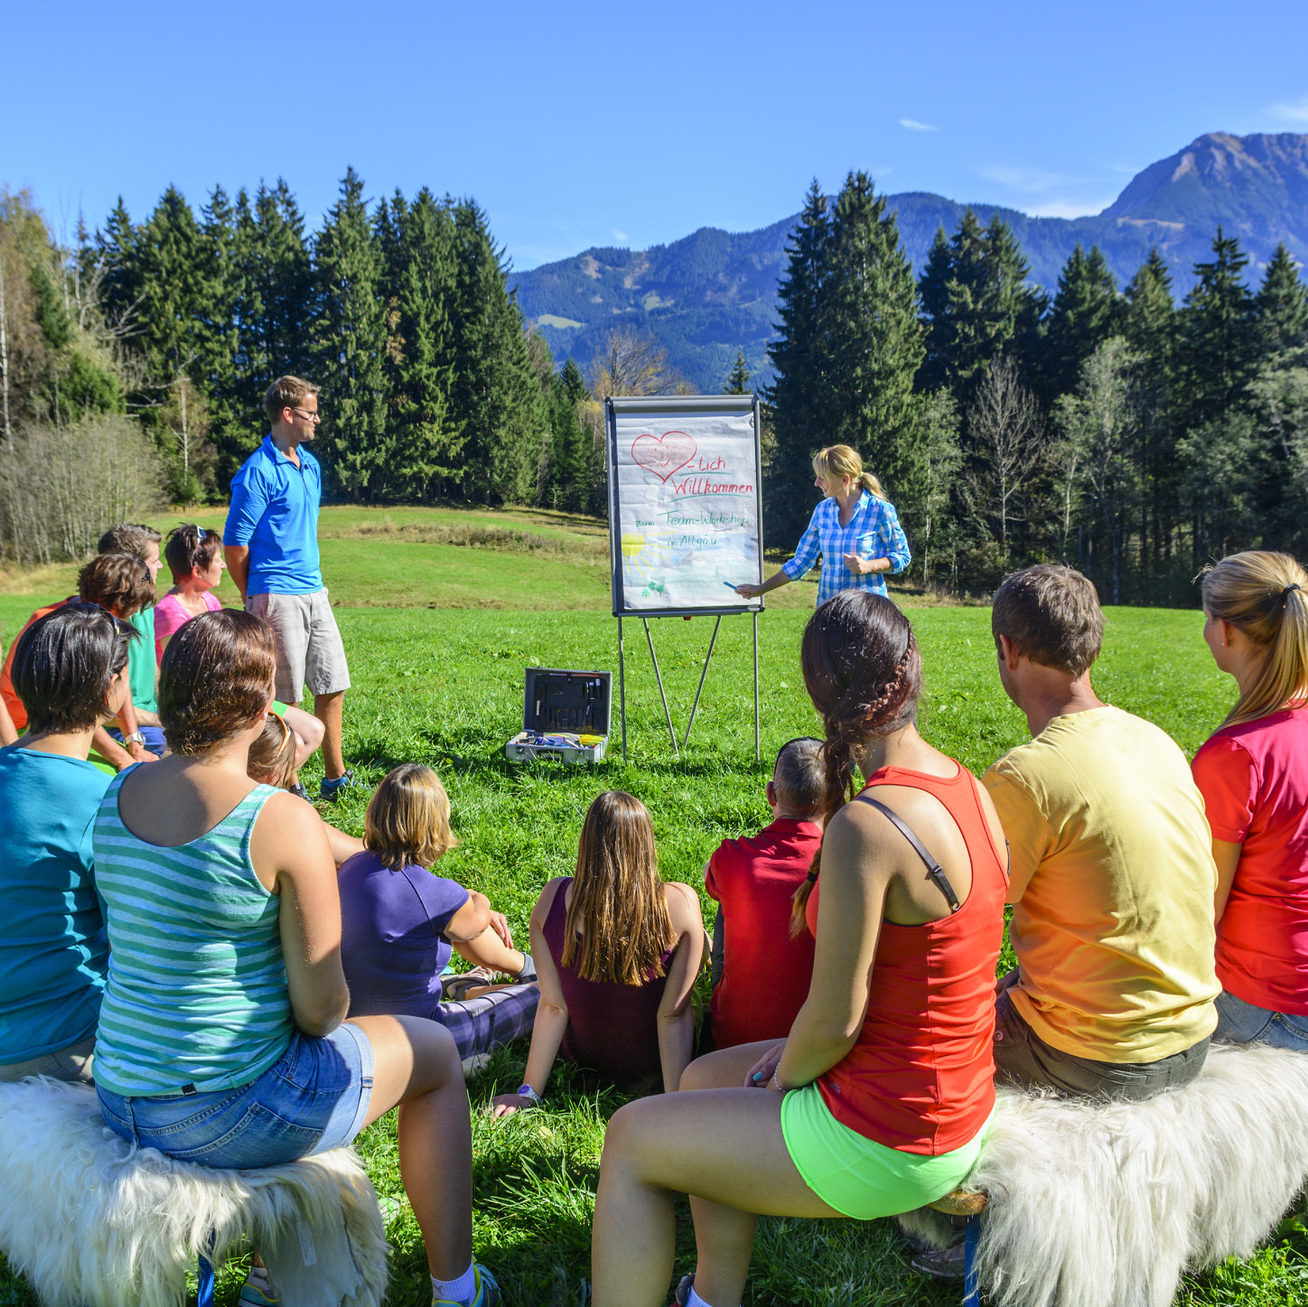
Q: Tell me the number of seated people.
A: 12